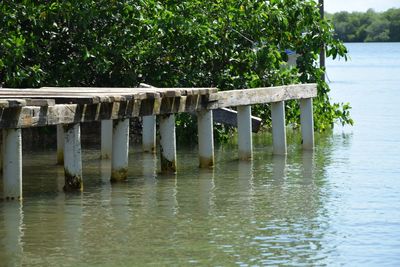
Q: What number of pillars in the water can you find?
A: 11